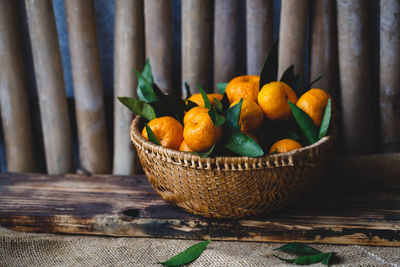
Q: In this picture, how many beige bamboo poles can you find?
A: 12